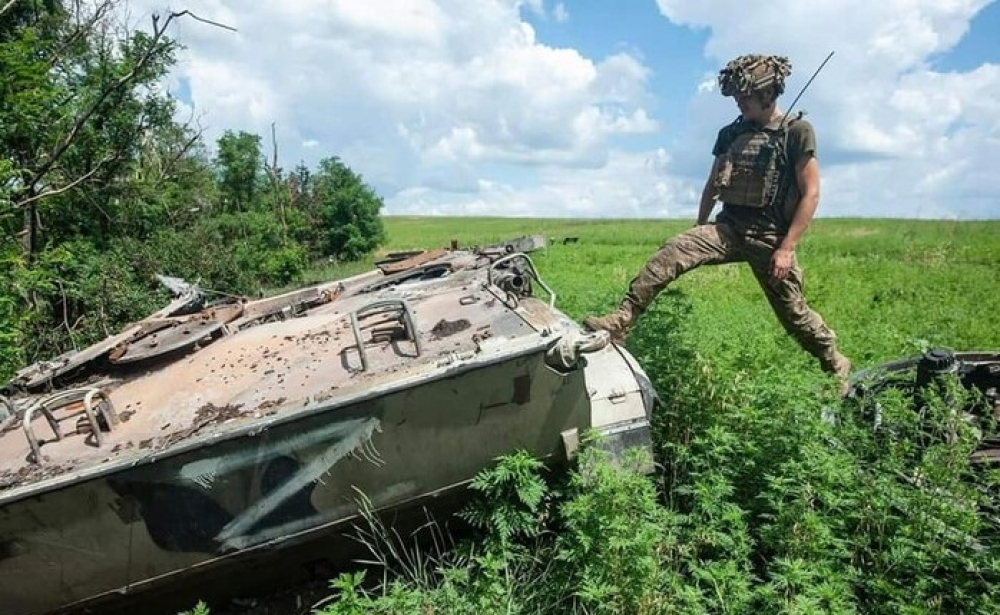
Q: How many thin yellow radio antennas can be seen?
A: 0